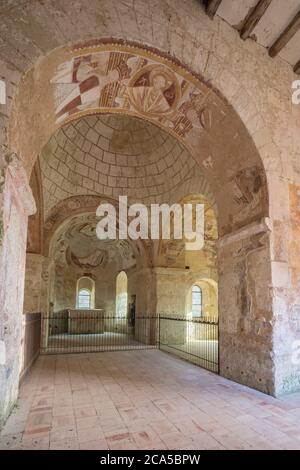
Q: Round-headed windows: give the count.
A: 3